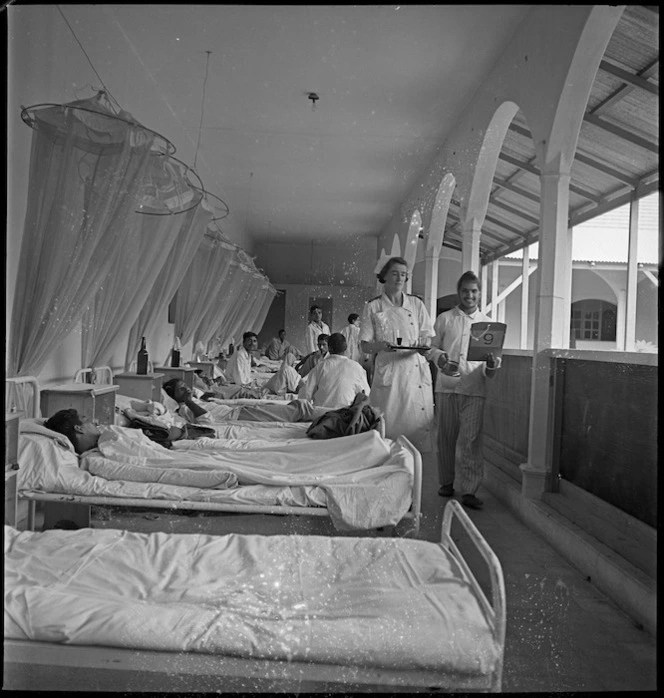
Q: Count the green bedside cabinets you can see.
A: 0